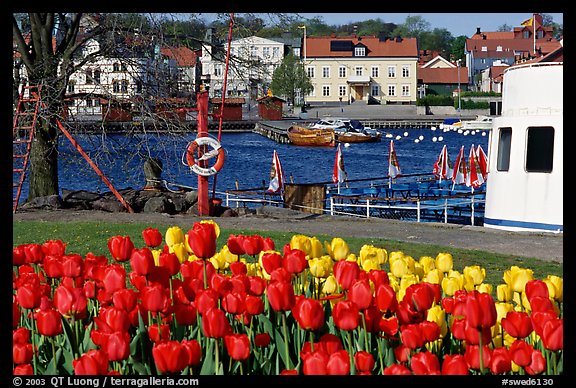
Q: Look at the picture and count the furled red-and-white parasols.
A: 7